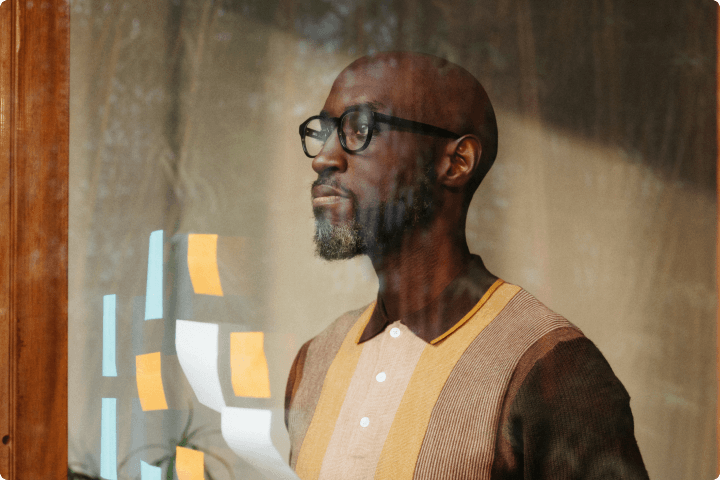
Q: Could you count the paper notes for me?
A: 10